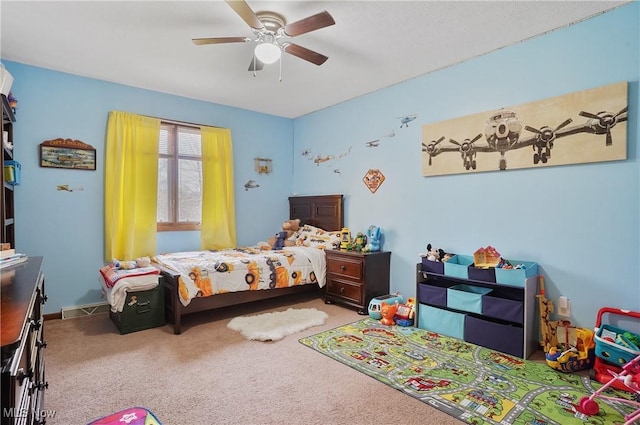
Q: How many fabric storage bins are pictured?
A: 9